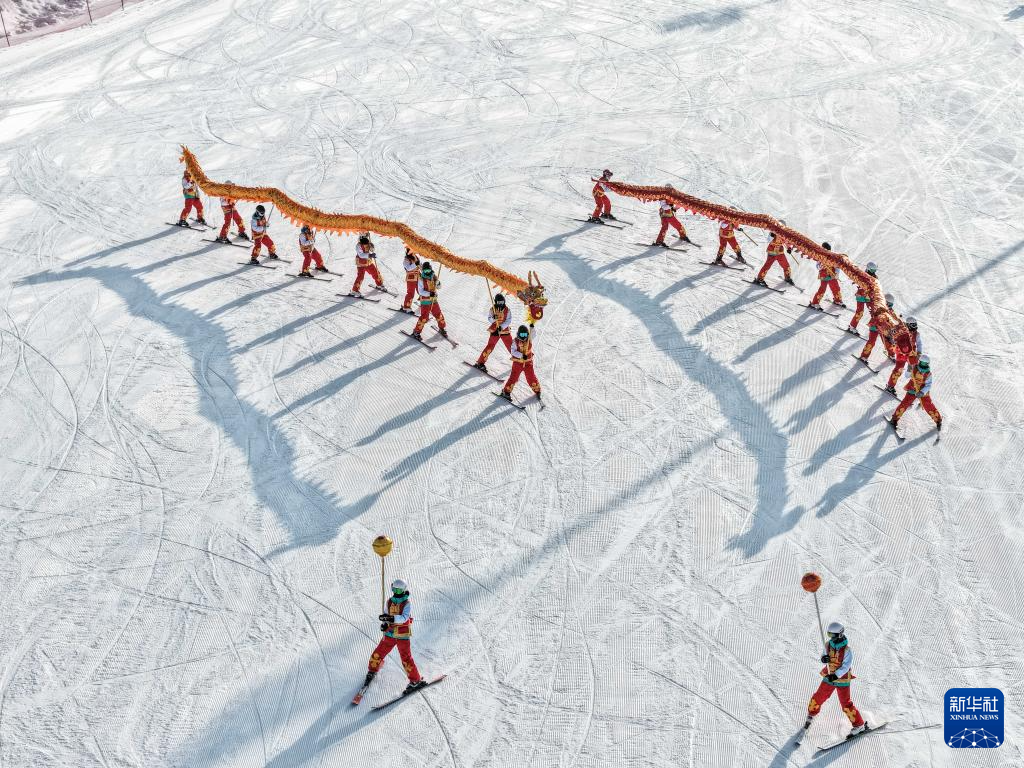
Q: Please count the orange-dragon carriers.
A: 9